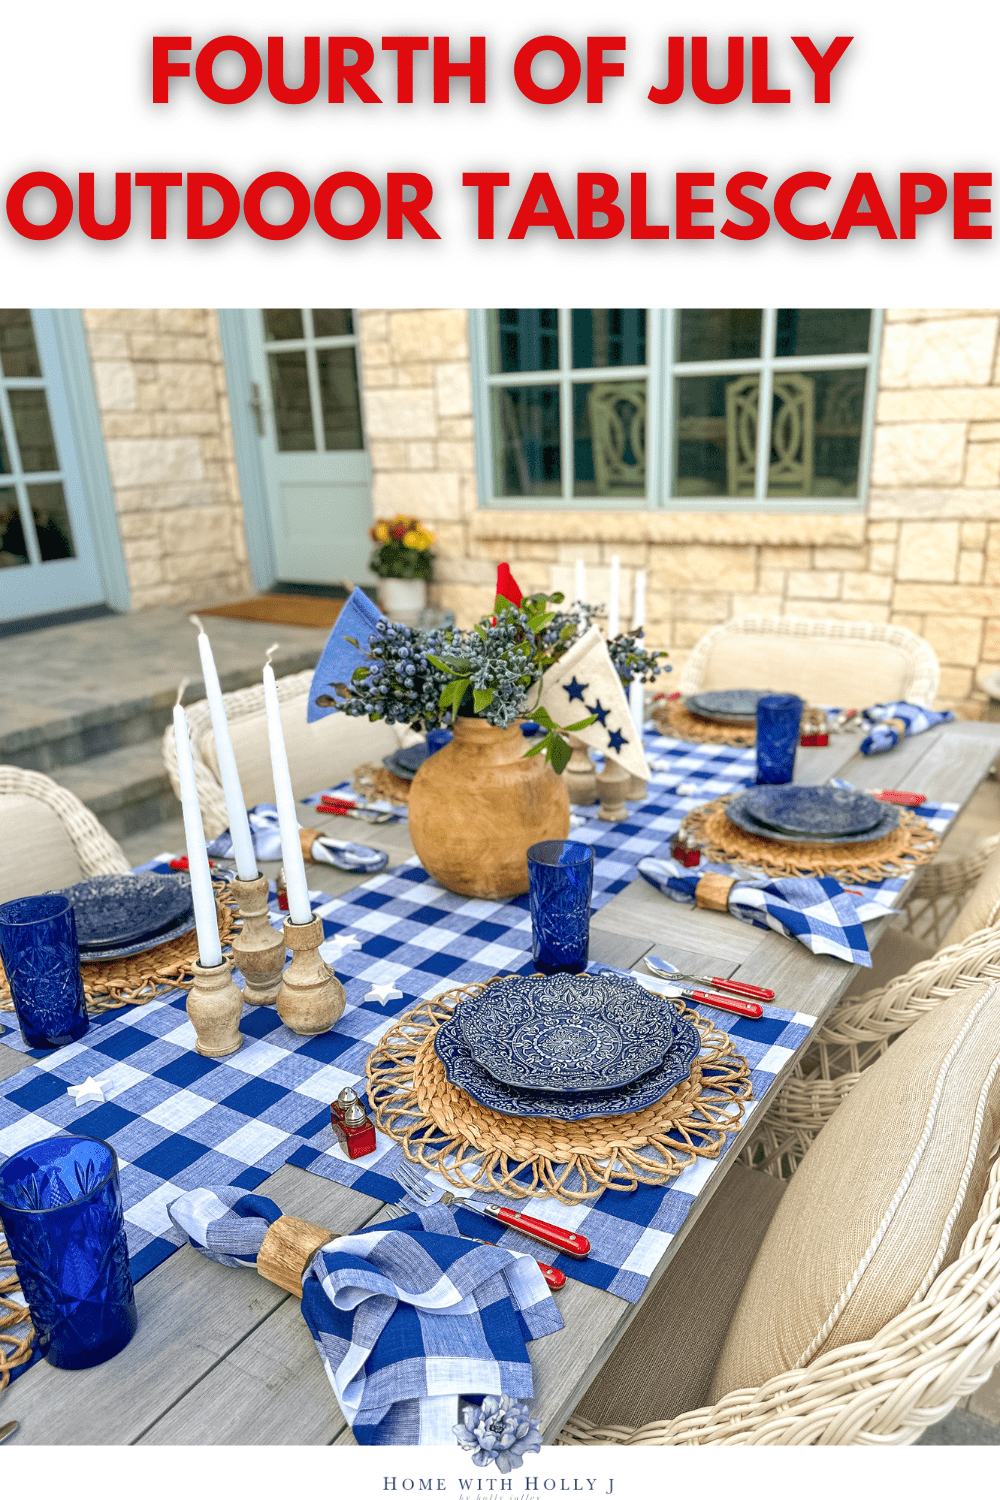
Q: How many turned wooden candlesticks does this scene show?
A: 6